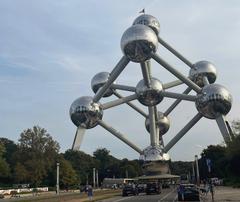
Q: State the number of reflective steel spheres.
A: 9